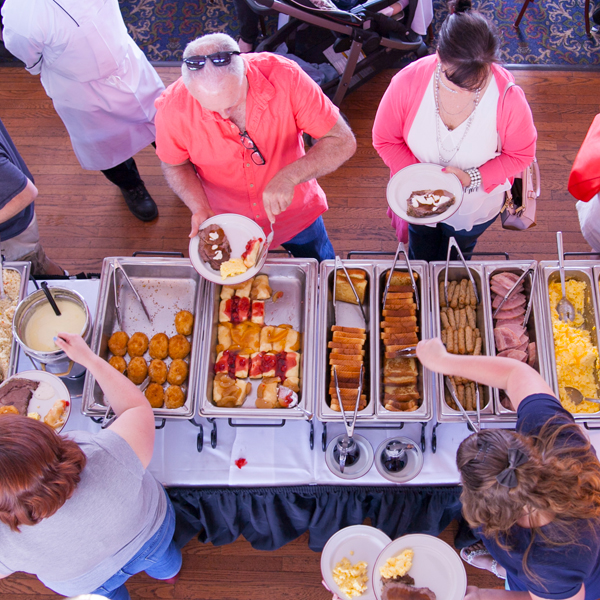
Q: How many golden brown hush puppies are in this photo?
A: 11